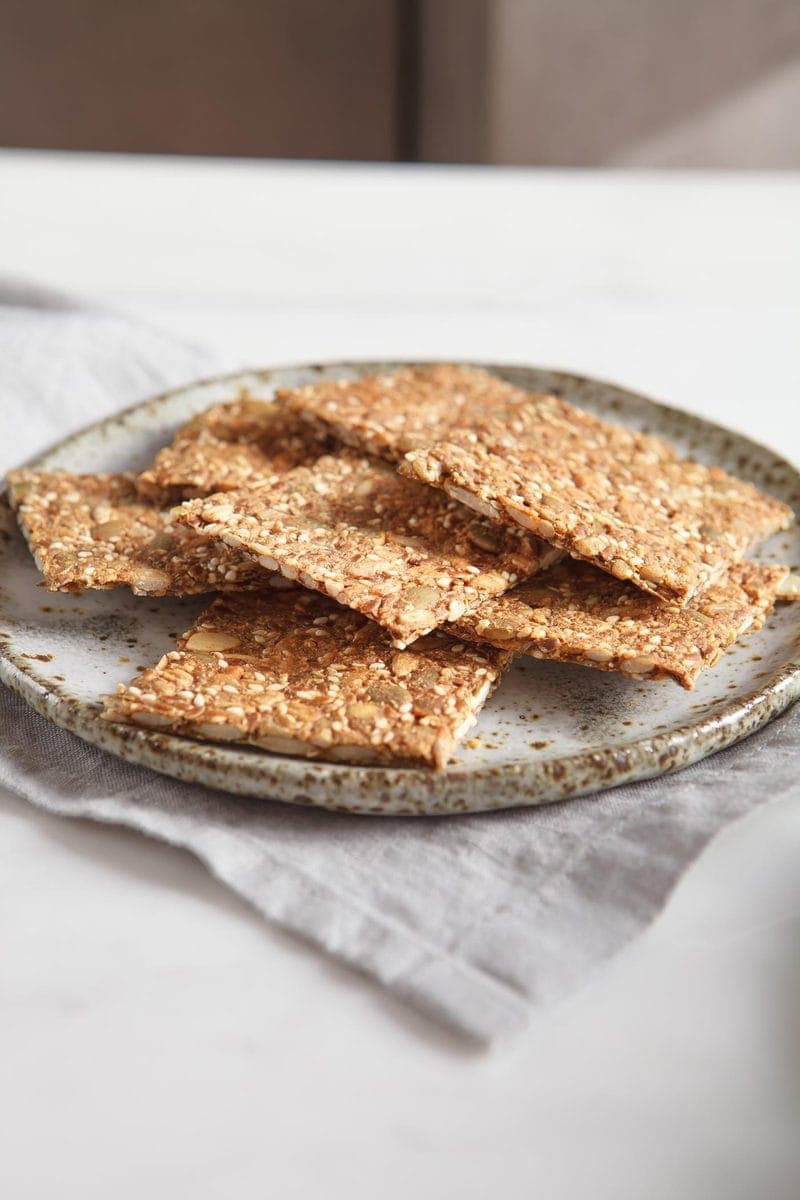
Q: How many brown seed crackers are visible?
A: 7